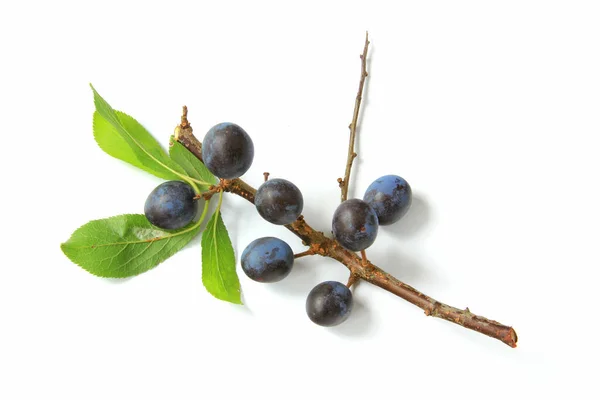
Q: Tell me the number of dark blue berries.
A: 7